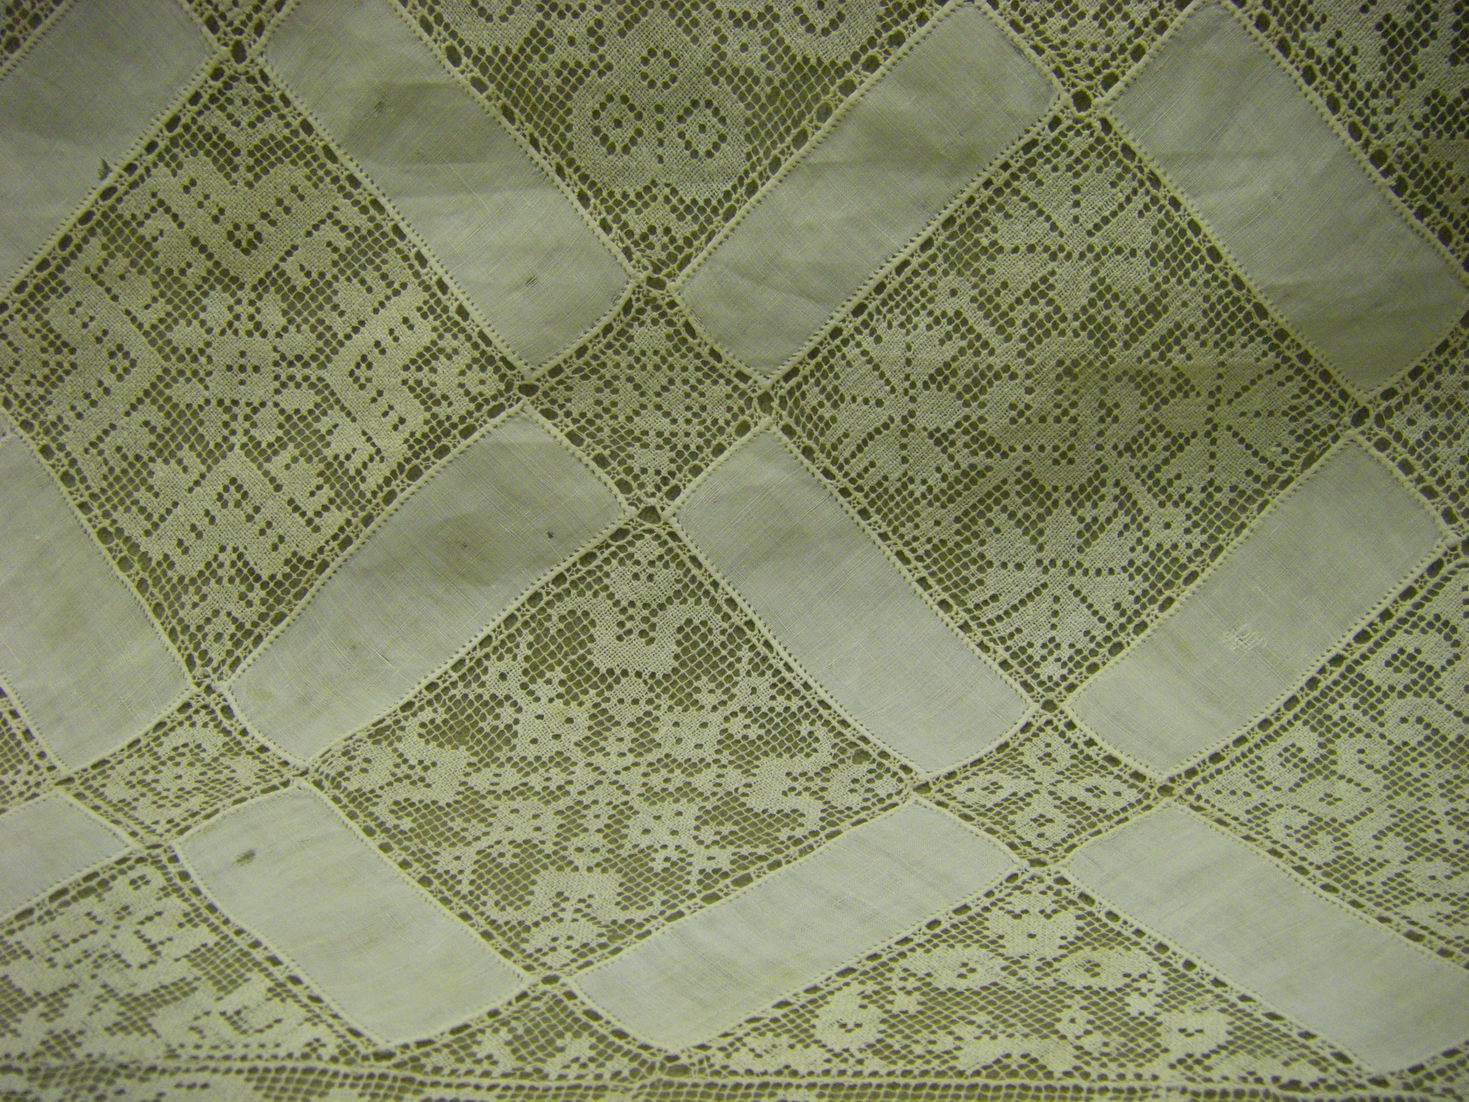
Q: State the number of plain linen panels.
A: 12